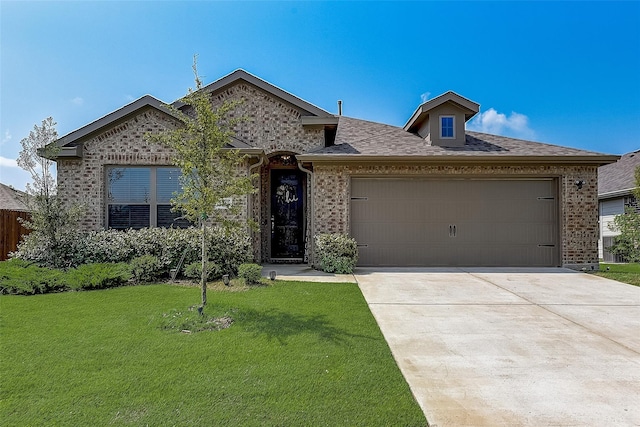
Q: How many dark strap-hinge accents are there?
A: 4